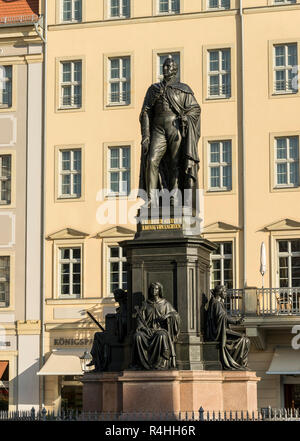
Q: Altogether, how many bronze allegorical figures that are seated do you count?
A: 3